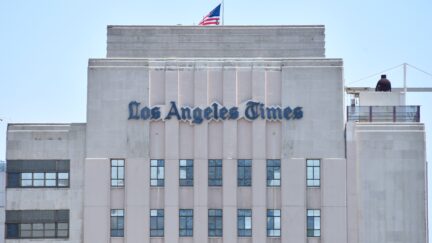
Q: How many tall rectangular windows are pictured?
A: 14